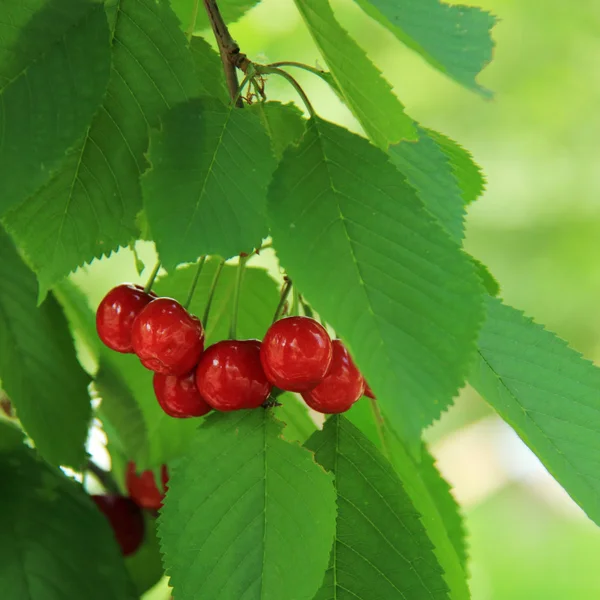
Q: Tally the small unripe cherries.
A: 0